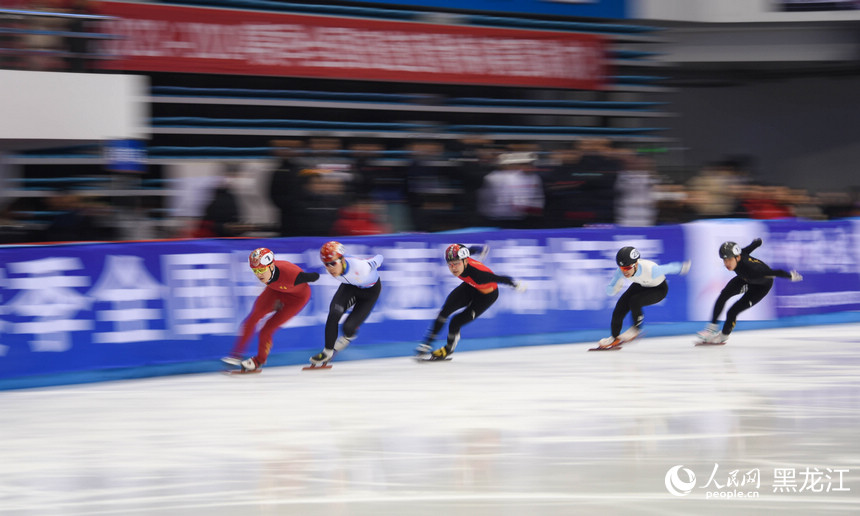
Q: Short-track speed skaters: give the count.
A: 5